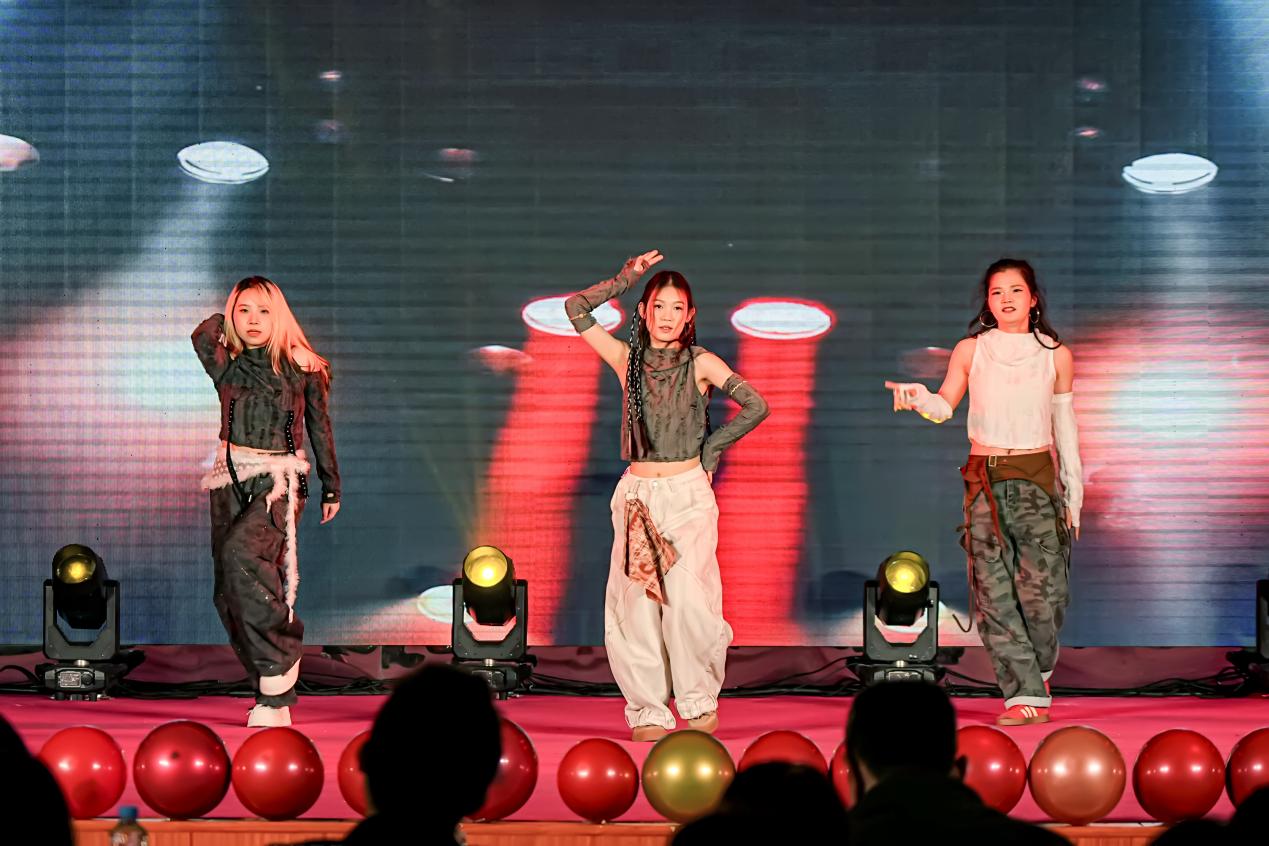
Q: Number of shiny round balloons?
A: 13